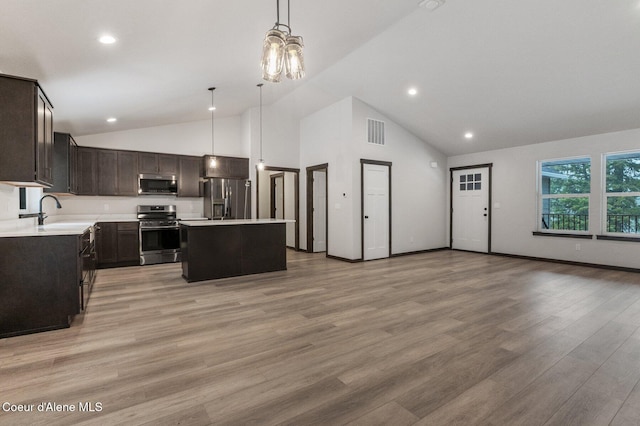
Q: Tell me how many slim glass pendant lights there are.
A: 2